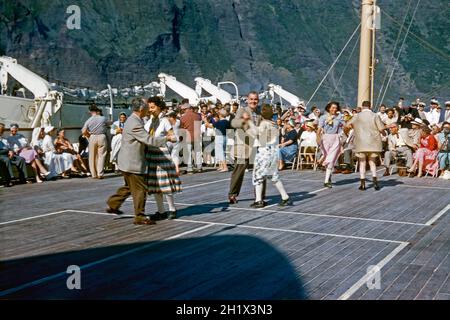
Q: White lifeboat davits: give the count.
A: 4